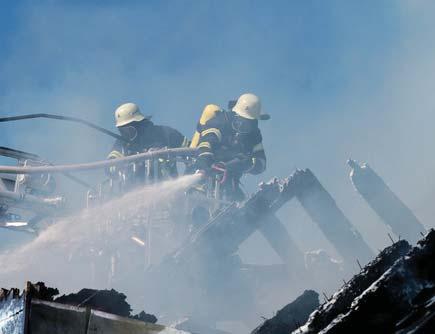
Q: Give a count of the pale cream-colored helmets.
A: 2